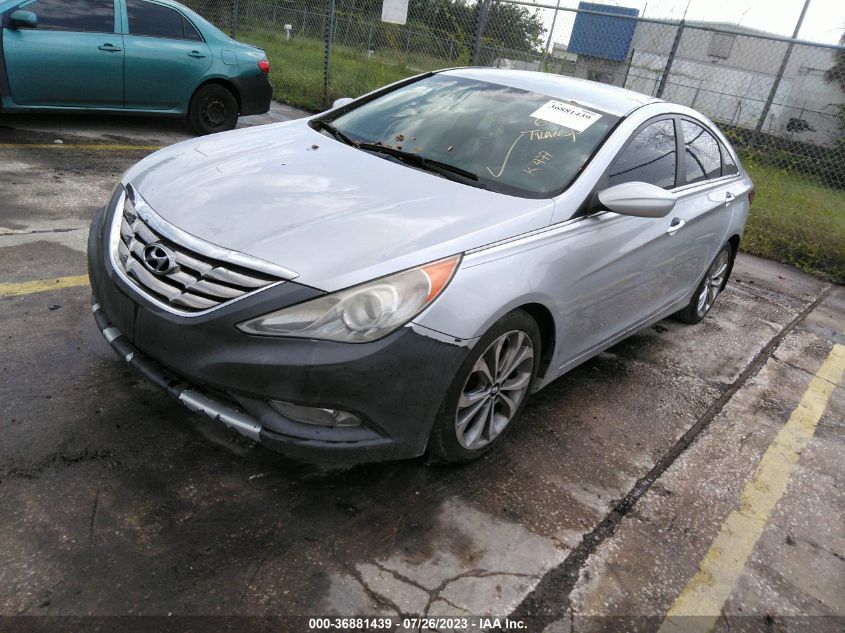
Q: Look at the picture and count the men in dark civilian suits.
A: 0